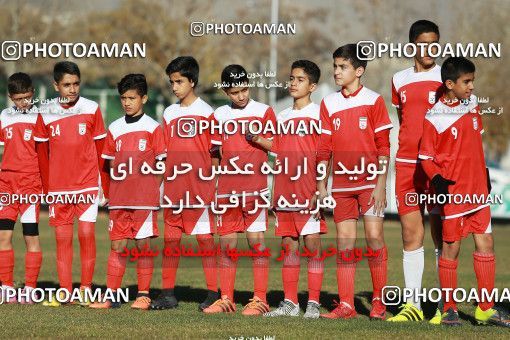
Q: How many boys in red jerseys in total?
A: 9